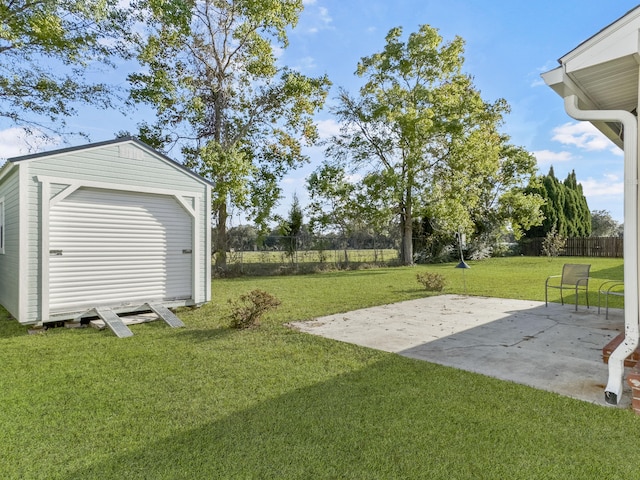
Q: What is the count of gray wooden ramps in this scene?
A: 2